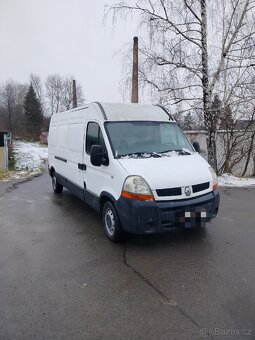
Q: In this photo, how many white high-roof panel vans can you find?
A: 1